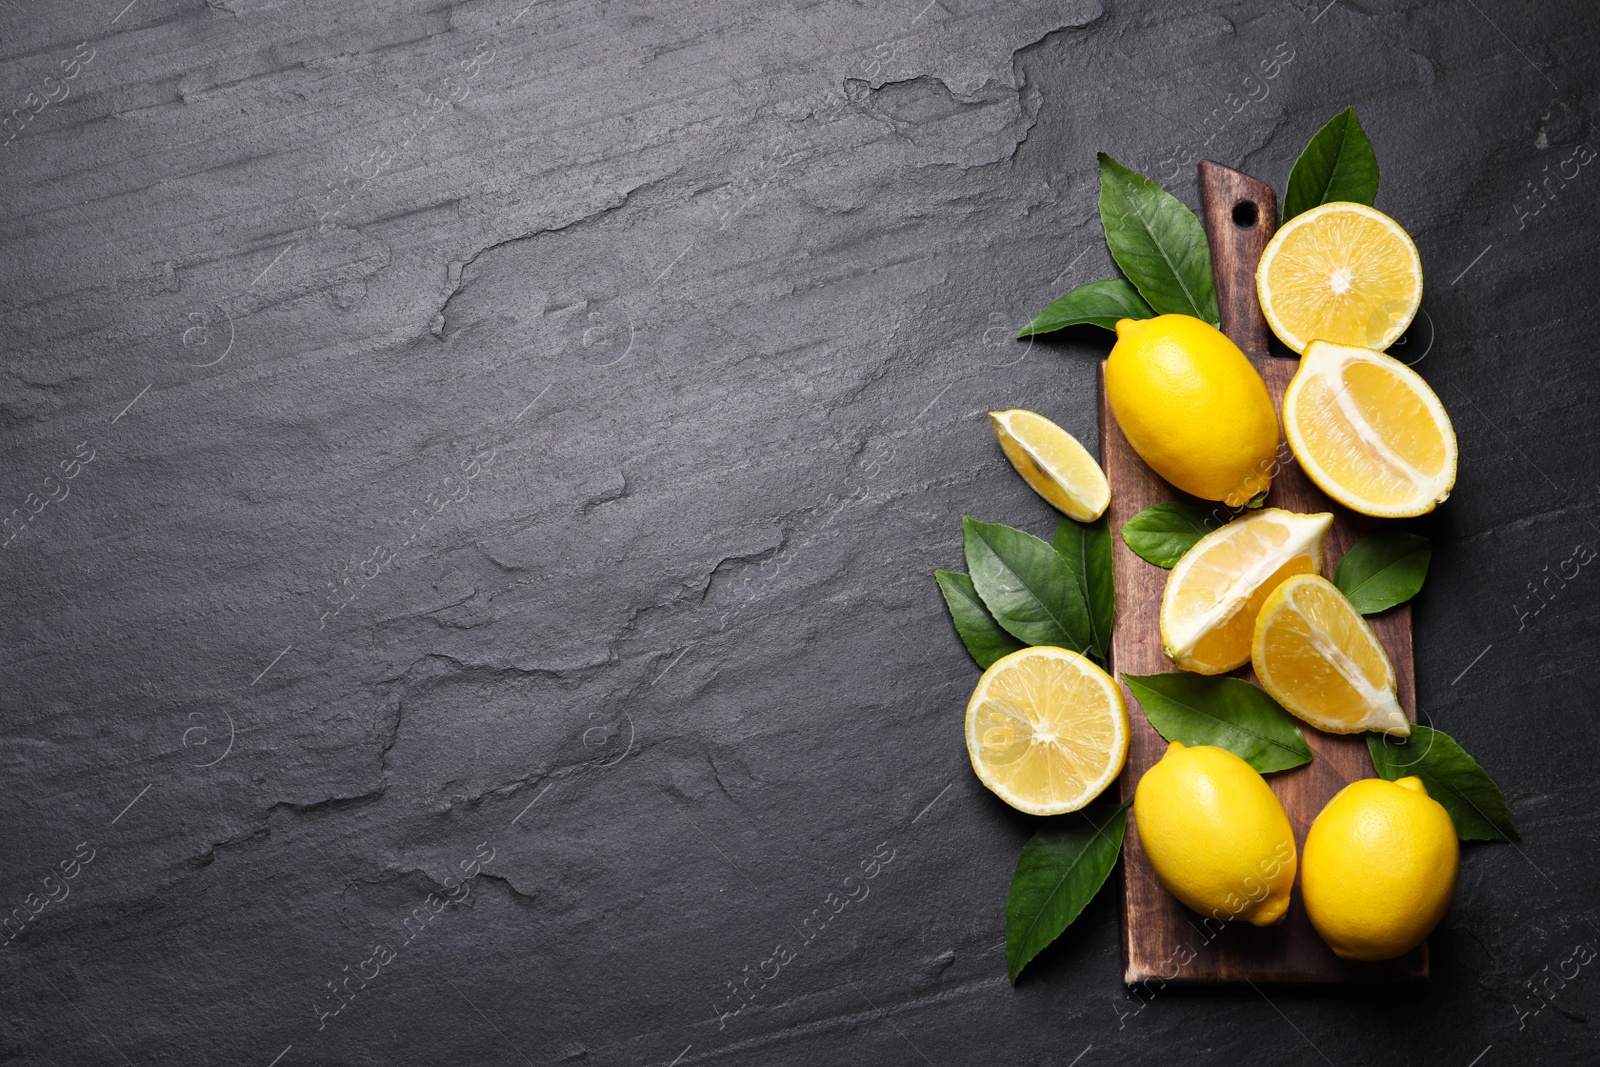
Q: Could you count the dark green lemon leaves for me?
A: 11